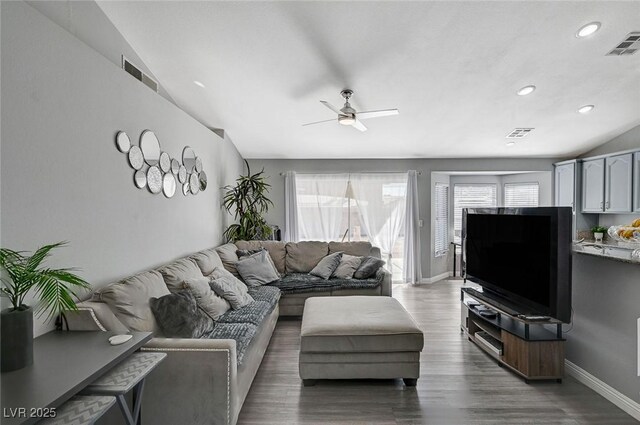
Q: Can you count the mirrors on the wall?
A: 14